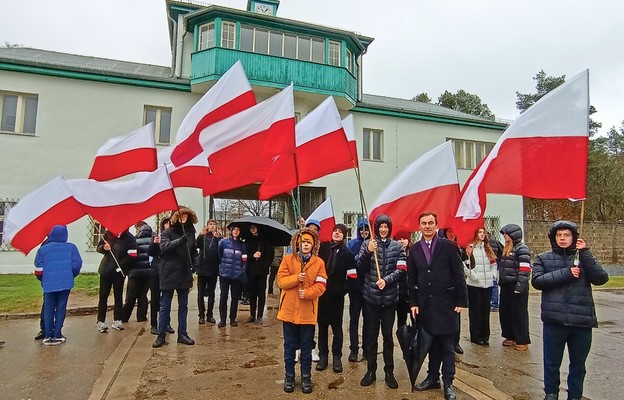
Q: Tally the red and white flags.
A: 11